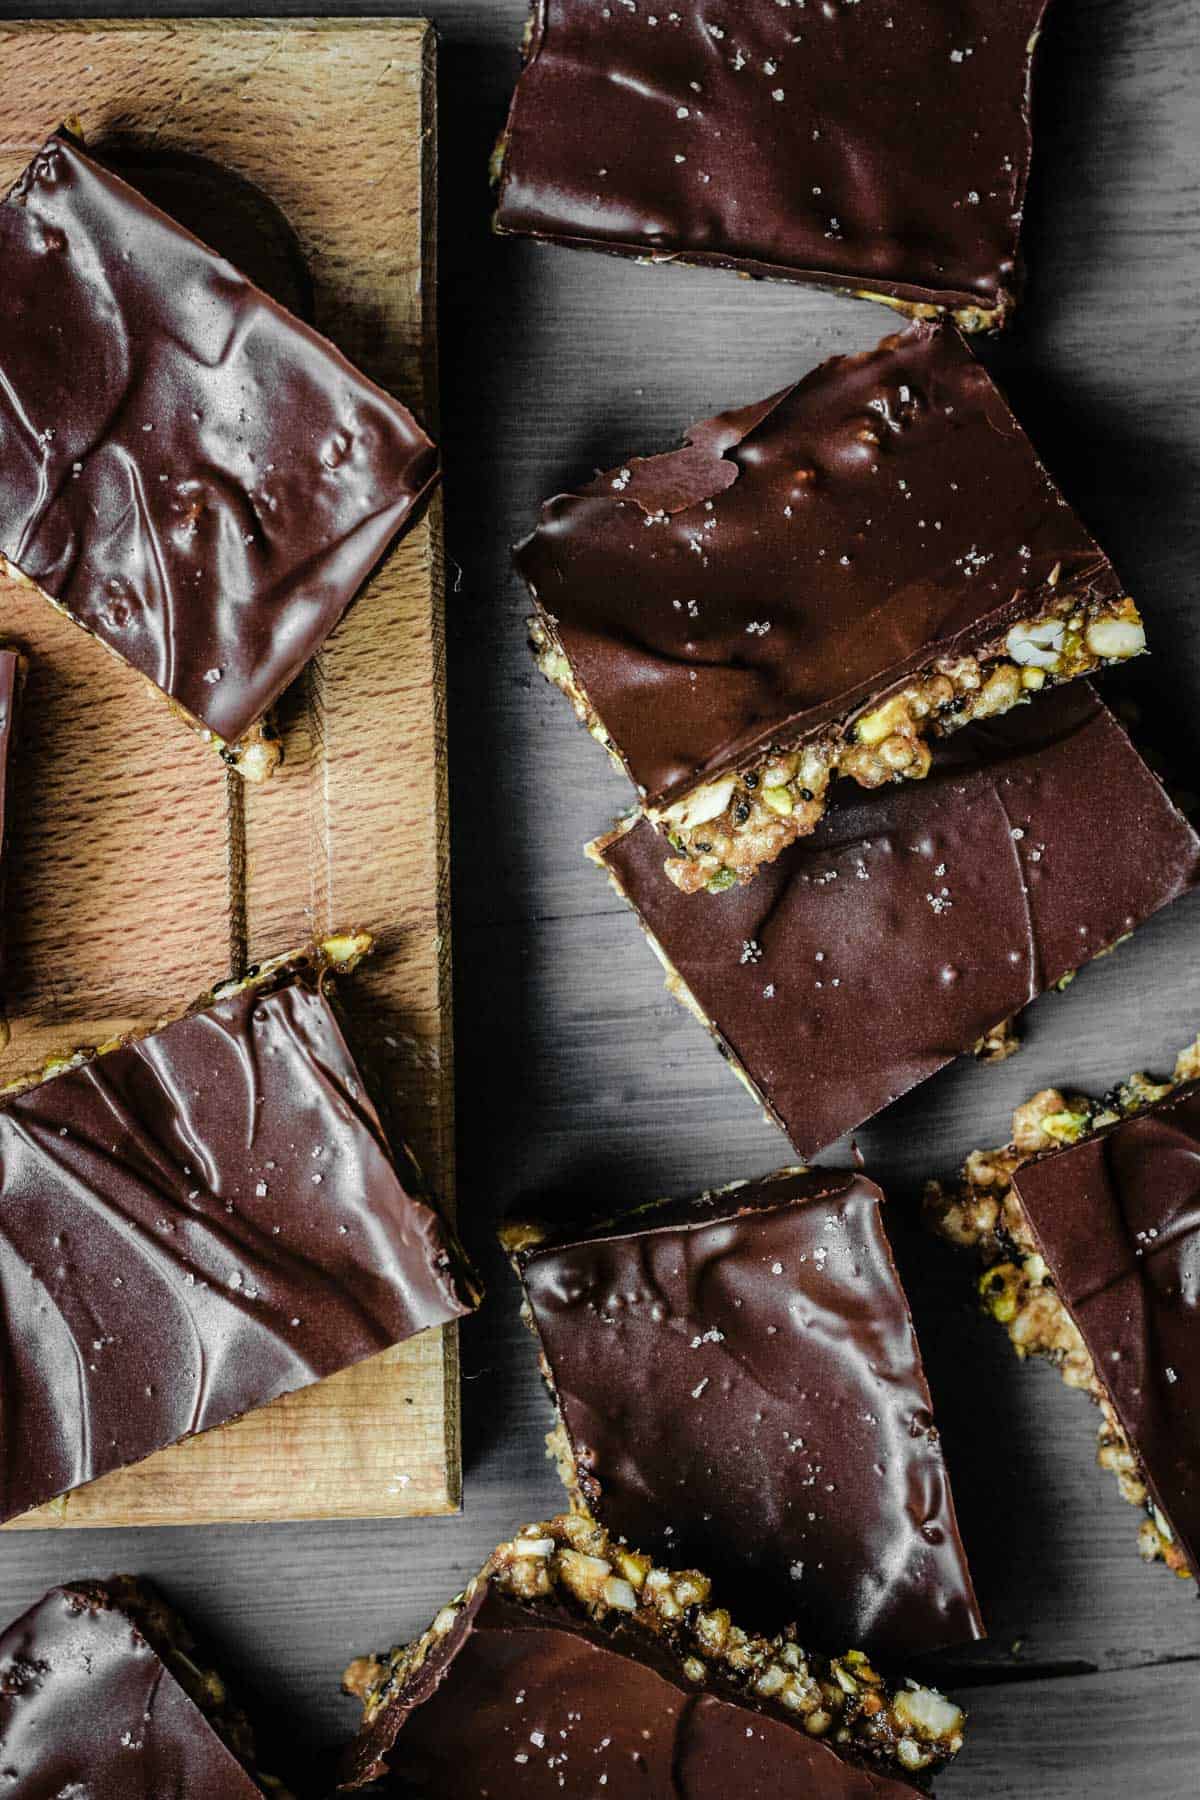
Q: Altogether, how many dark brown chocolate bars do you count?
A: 10